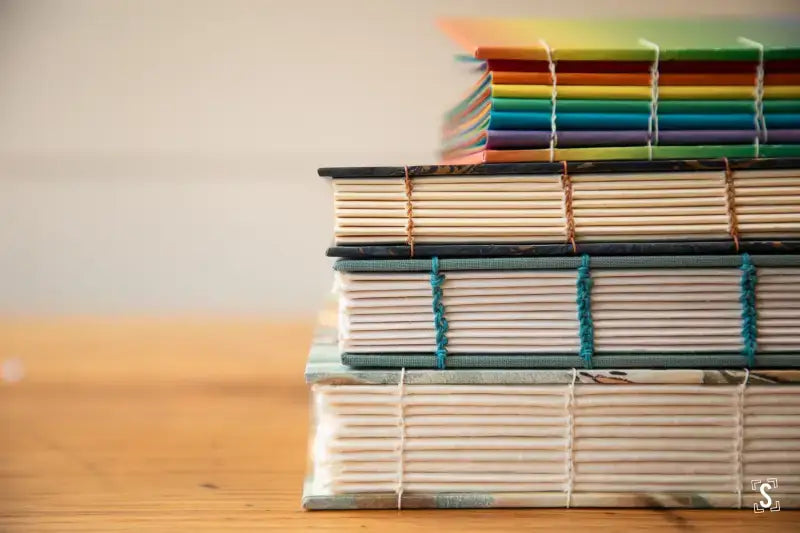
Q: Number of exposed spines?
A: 4